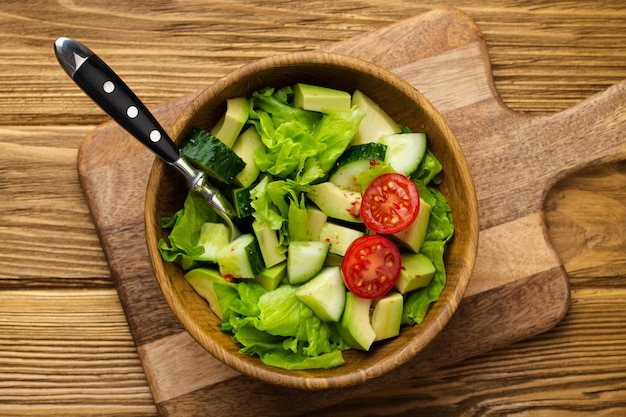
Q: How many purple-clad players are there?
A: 0